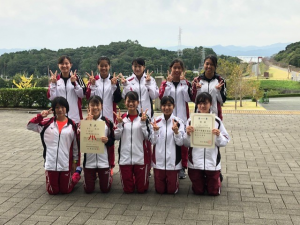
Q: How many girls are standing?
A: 5